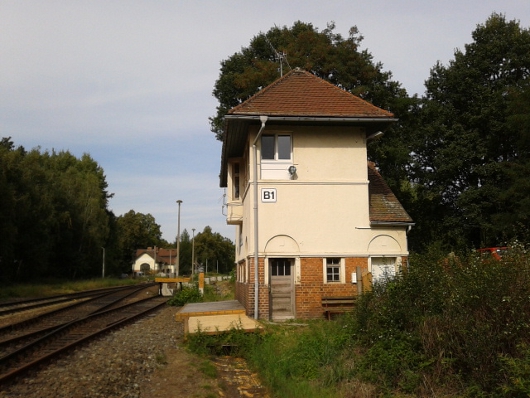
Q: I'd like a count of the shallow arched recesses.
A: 2